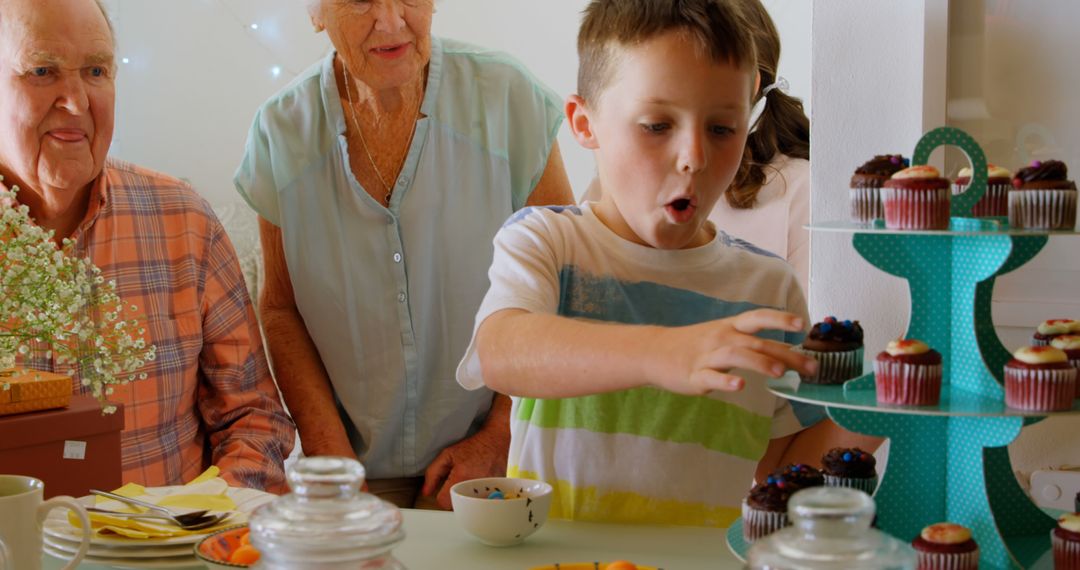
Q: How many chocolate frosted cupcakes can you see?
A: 6